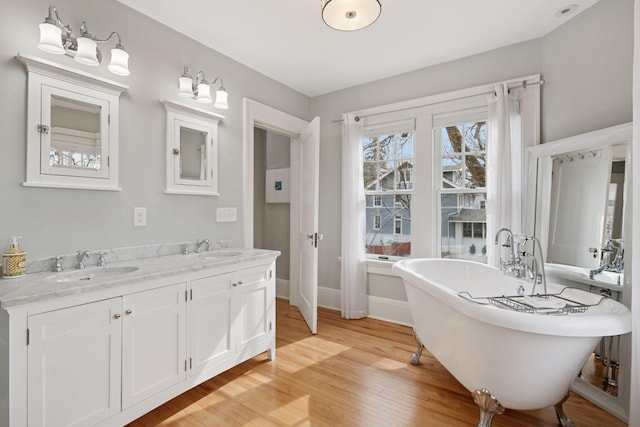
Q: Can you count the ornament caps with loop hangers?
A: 0